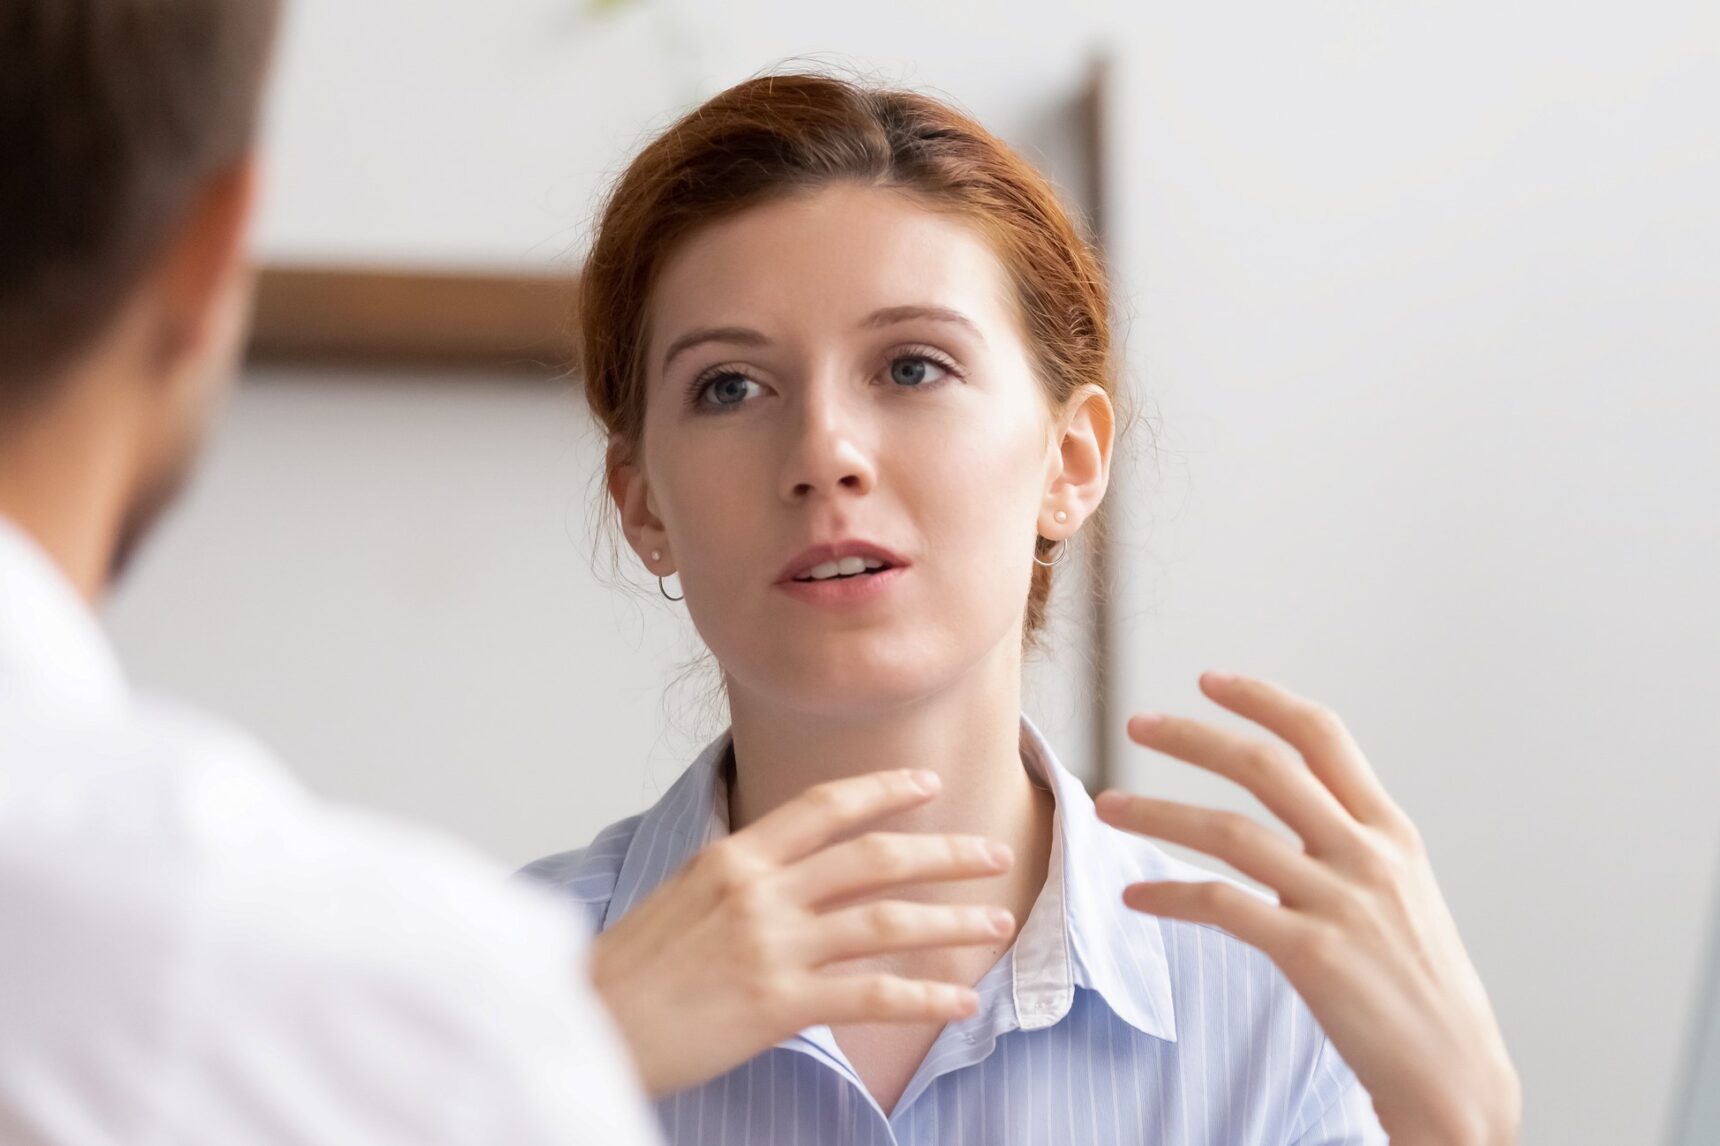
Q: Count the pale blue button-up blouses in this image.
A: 1